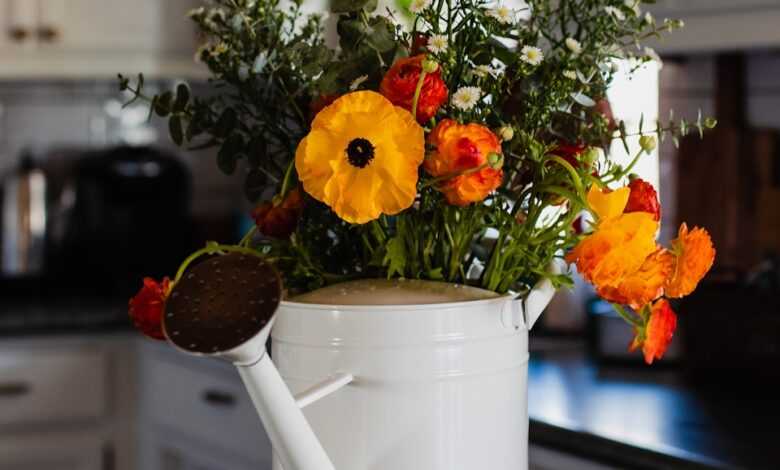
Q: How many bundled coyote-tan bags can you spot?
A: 0